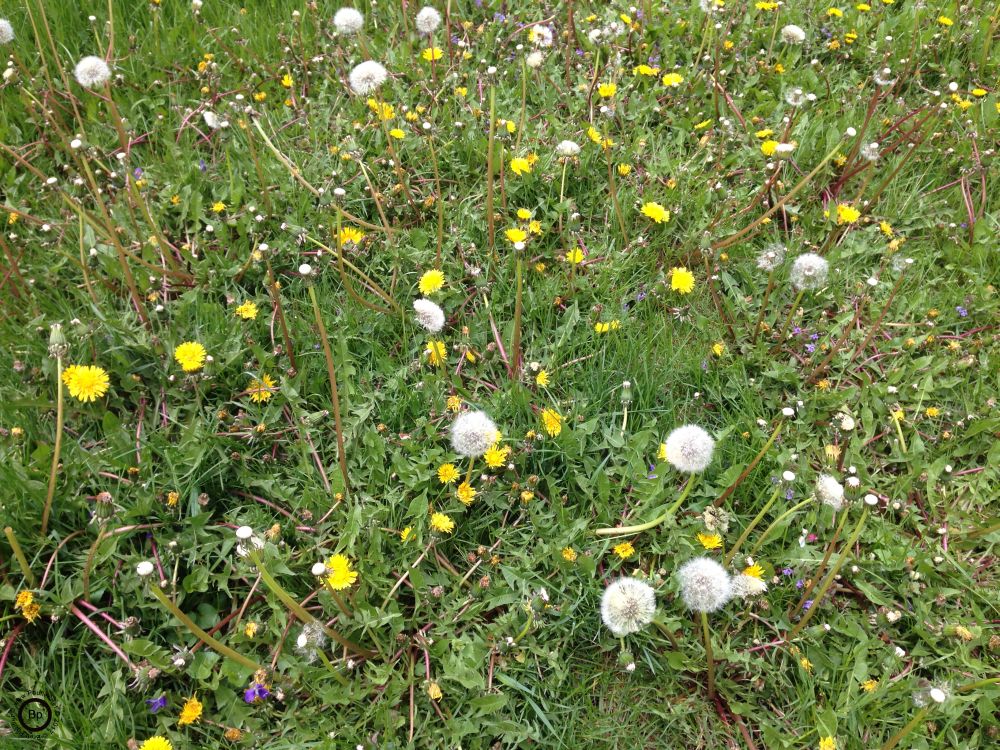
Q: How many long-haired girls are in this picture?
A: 0